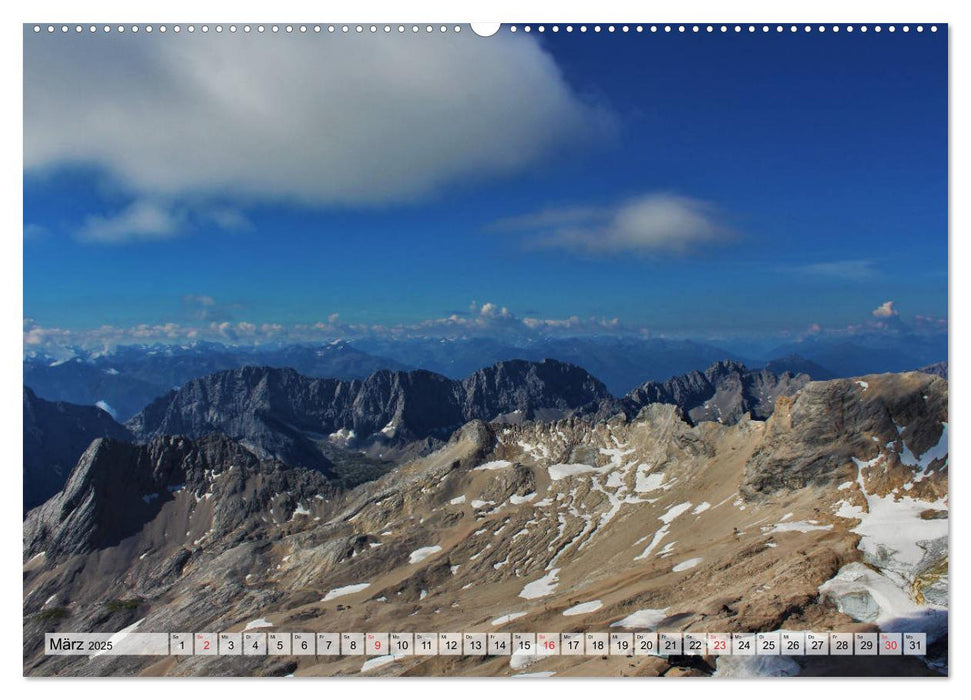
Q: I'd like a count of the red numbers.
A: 5